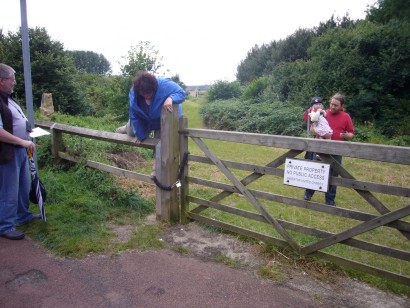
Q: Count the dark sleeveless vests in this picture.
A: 1